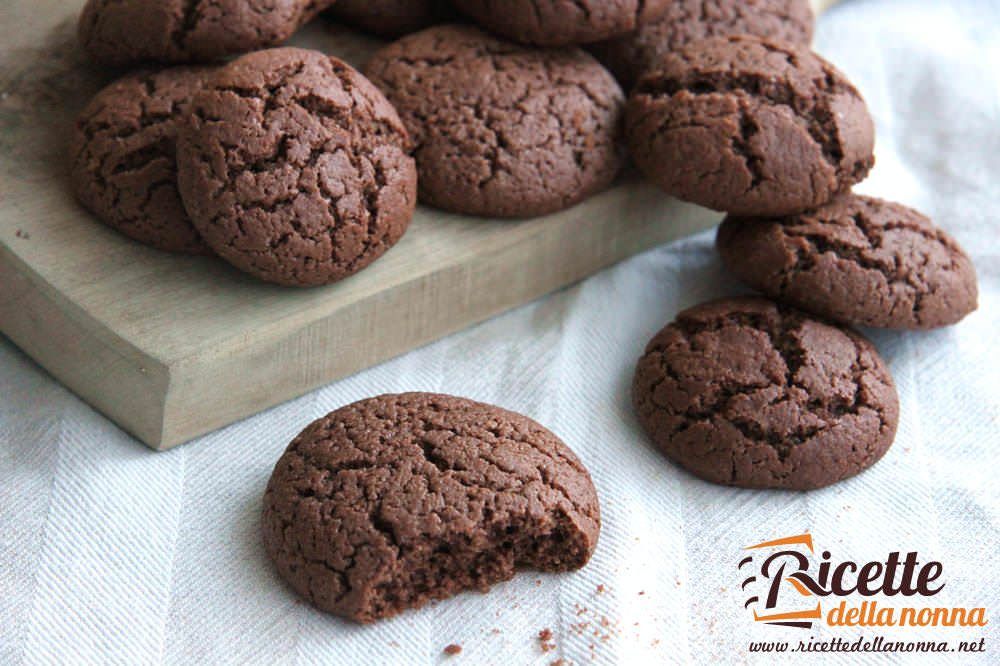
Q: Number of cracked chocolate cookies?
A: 11